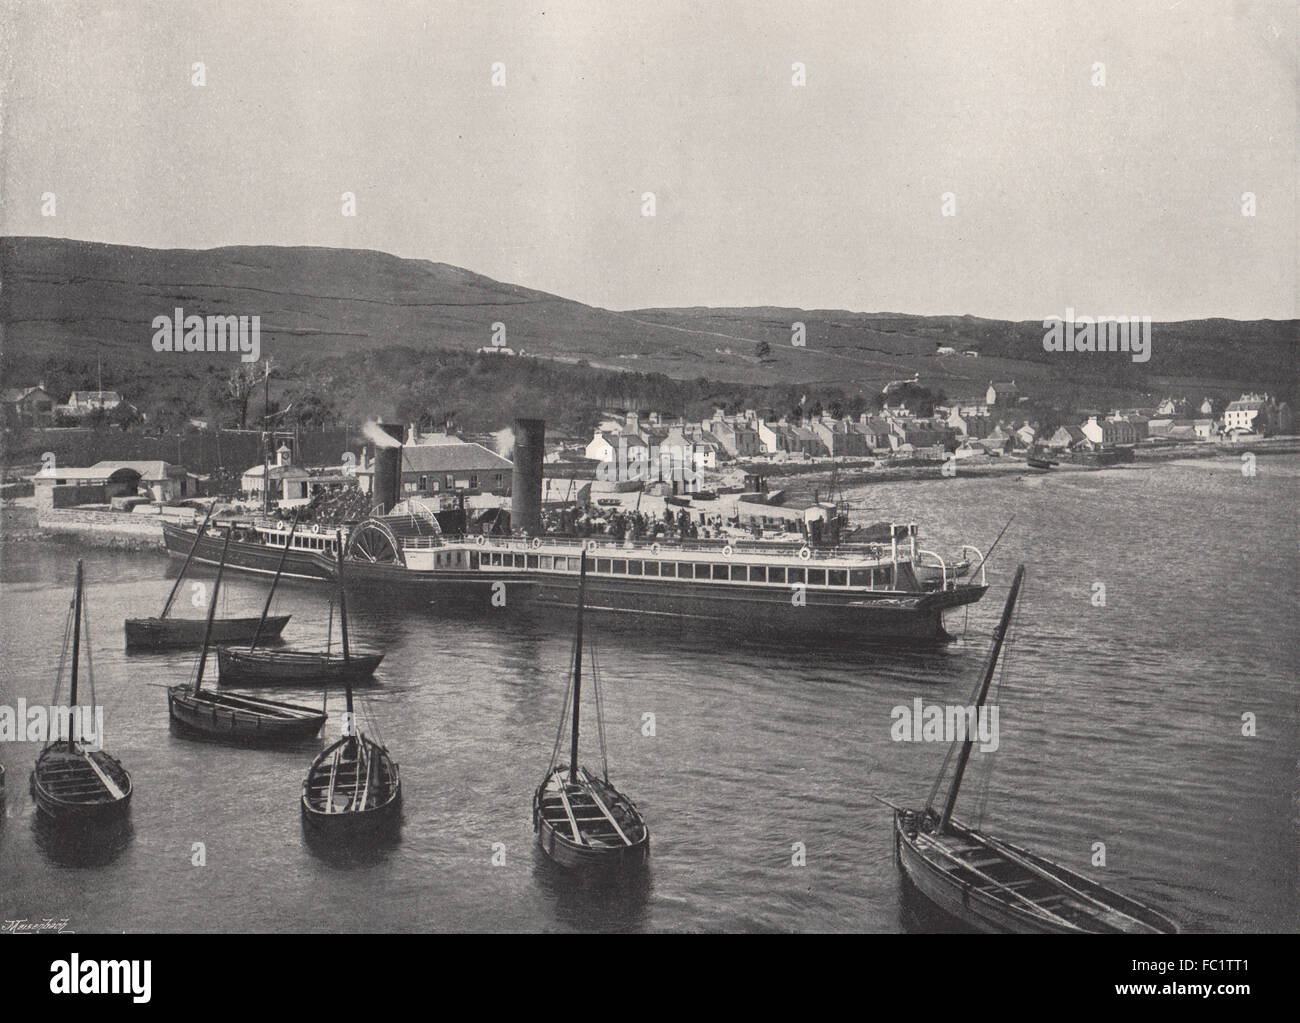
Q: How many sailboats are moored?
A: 7